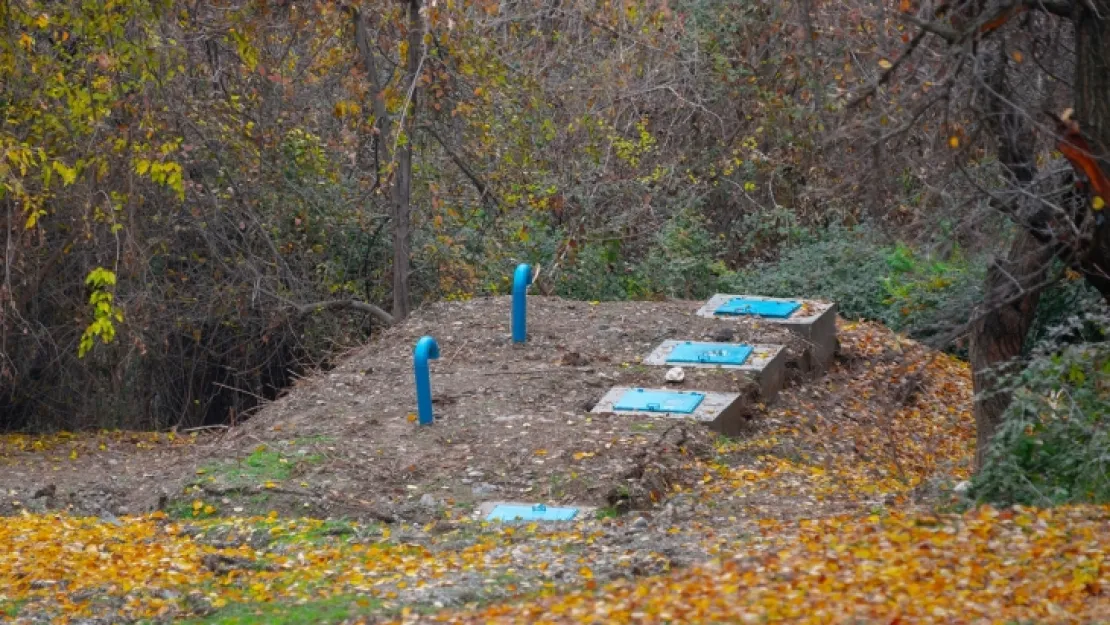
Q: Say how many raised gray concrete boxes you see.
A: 3